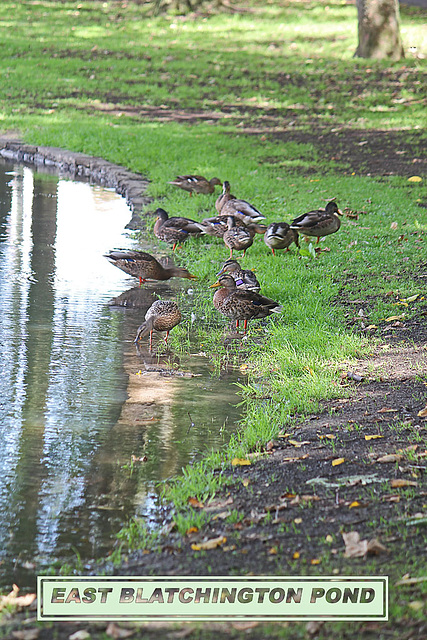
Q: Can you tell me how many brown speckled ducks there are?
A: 11